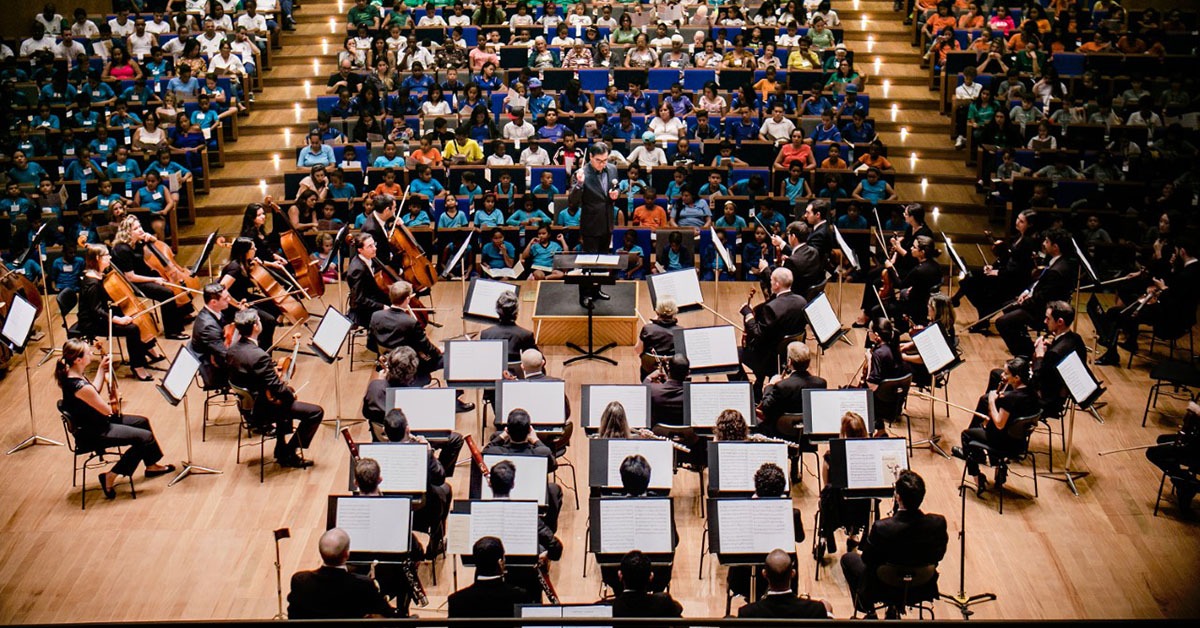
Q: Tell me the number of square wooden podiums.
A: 1